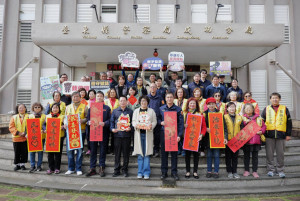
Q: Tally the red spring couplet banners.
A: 8